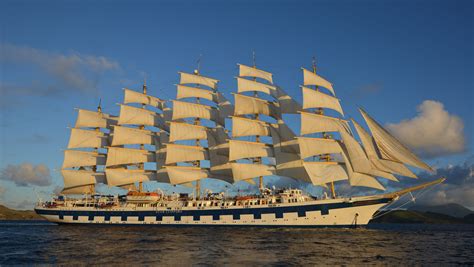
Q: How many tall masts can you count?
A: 5